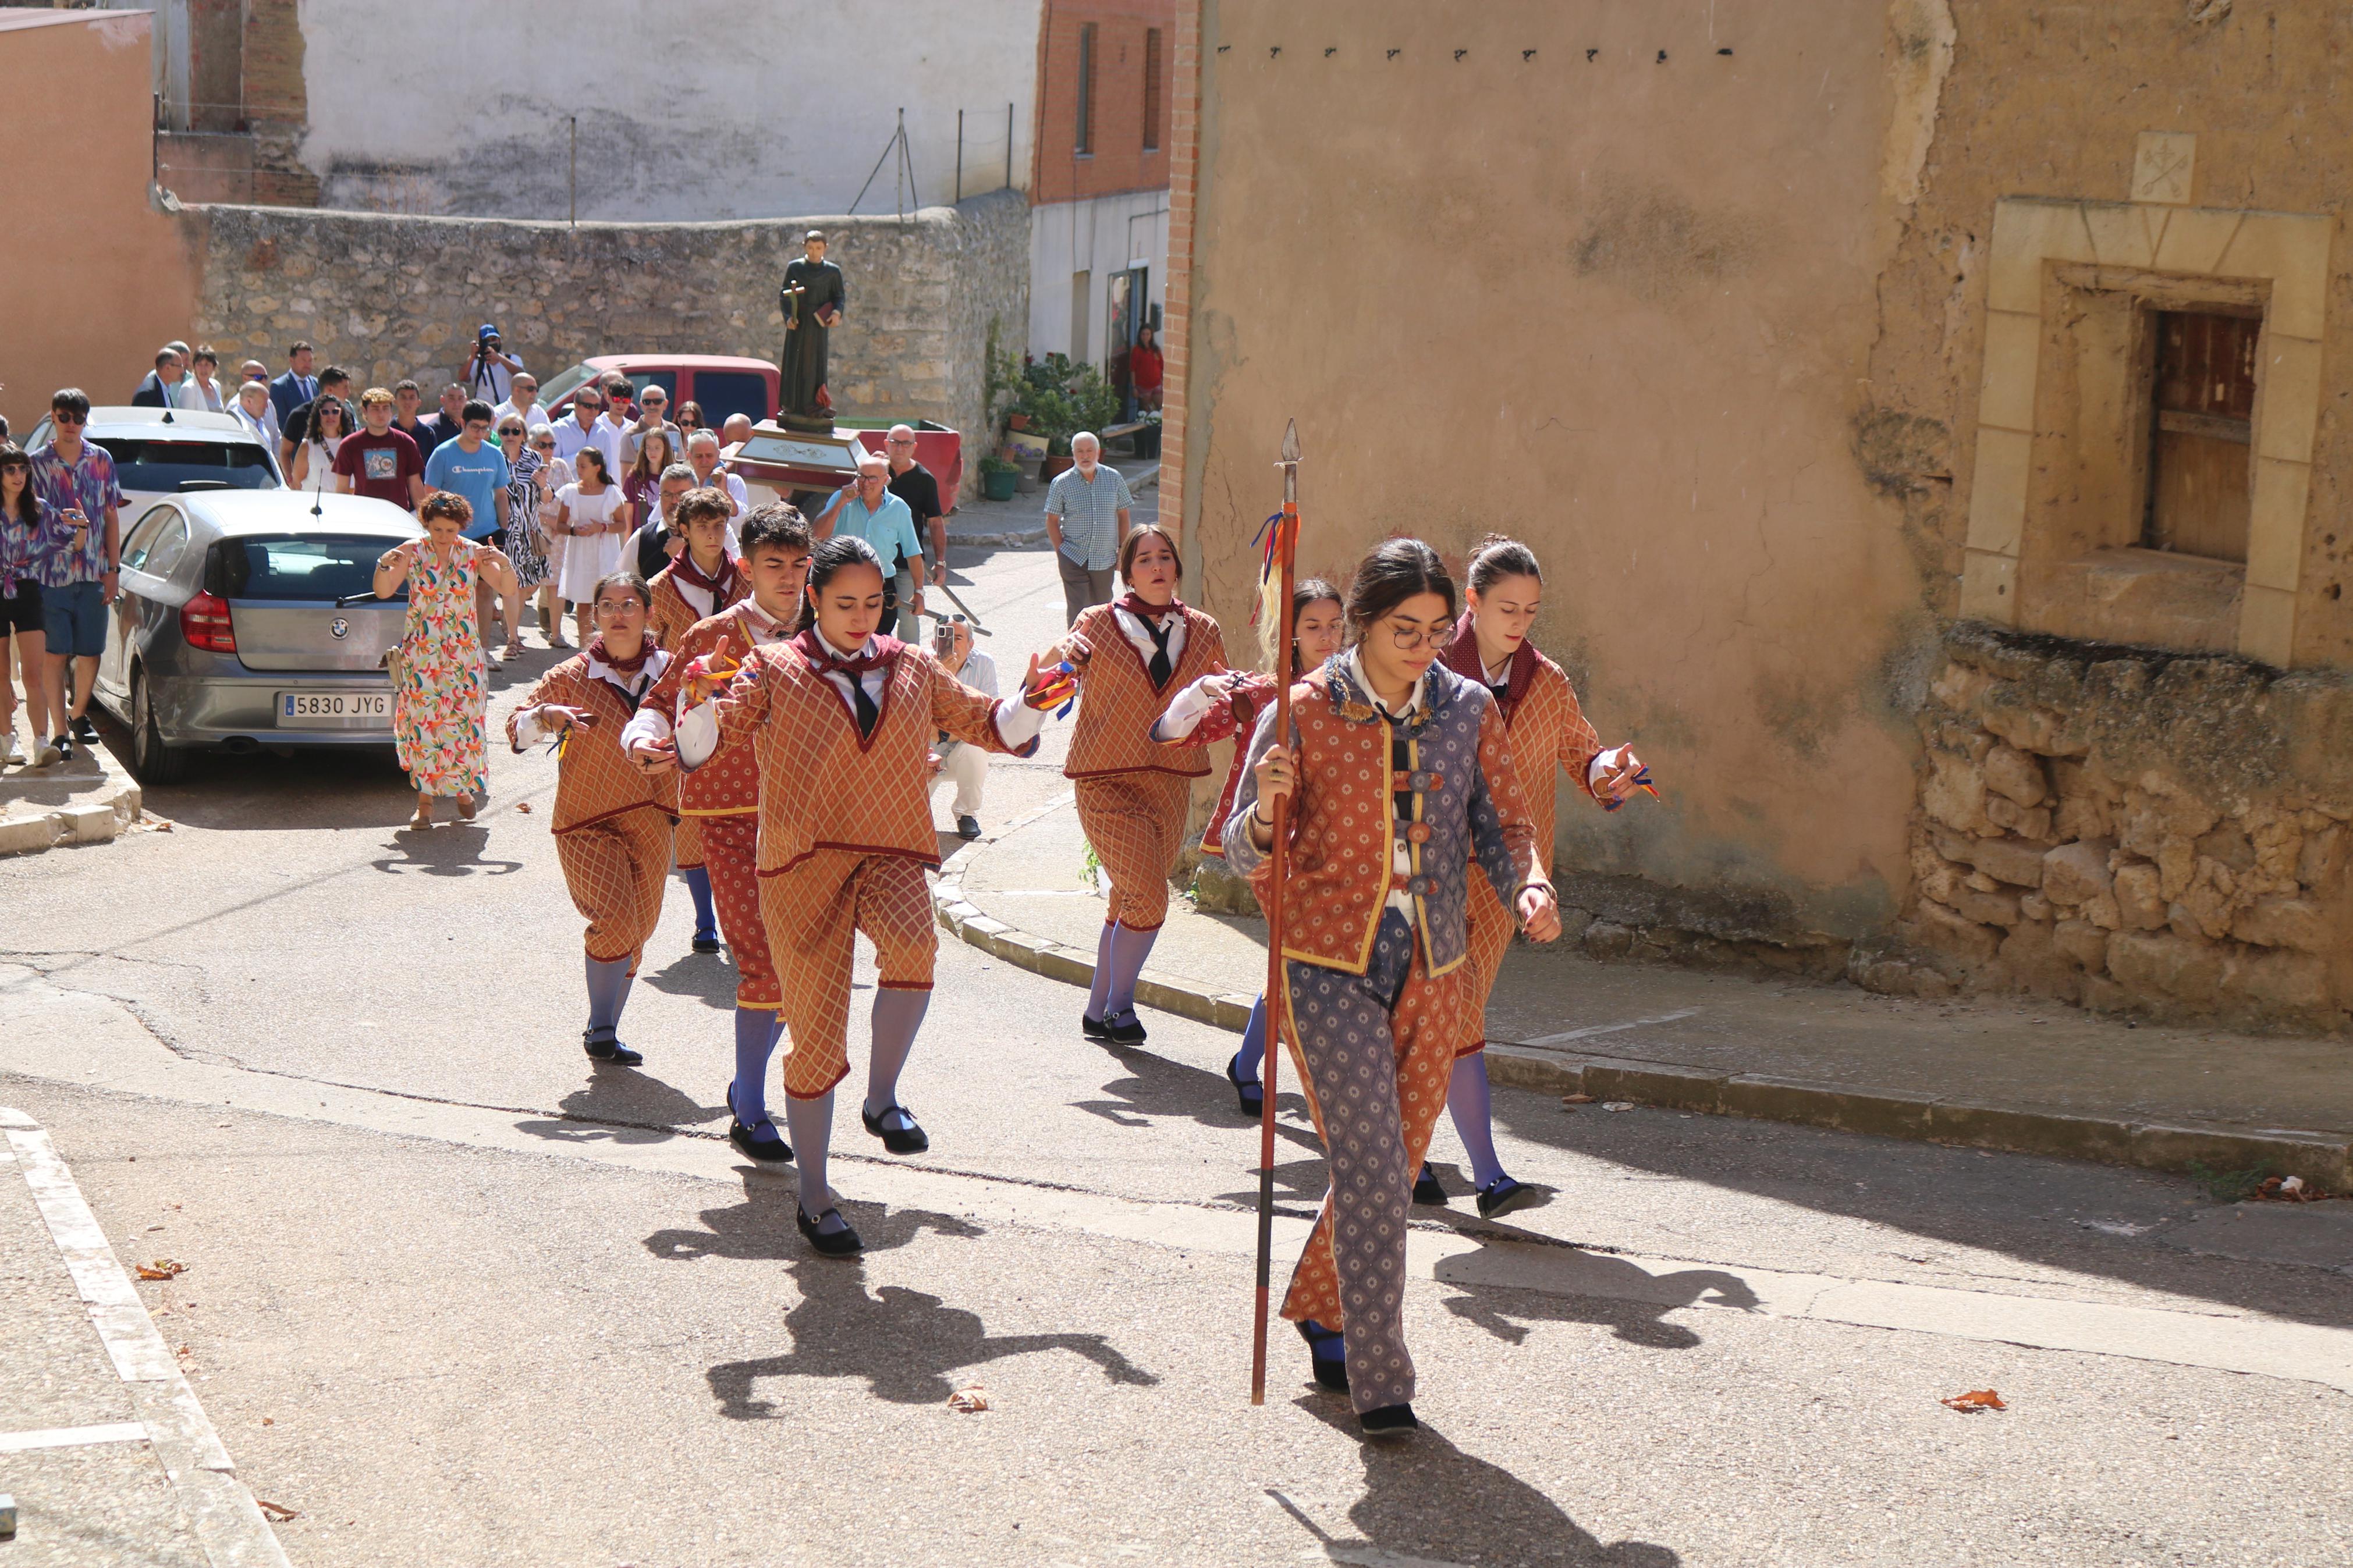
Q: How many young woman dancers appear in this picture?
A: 6